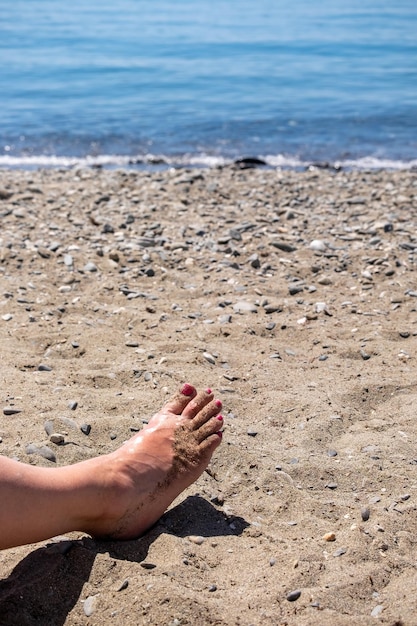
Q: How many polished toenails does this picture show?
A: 5